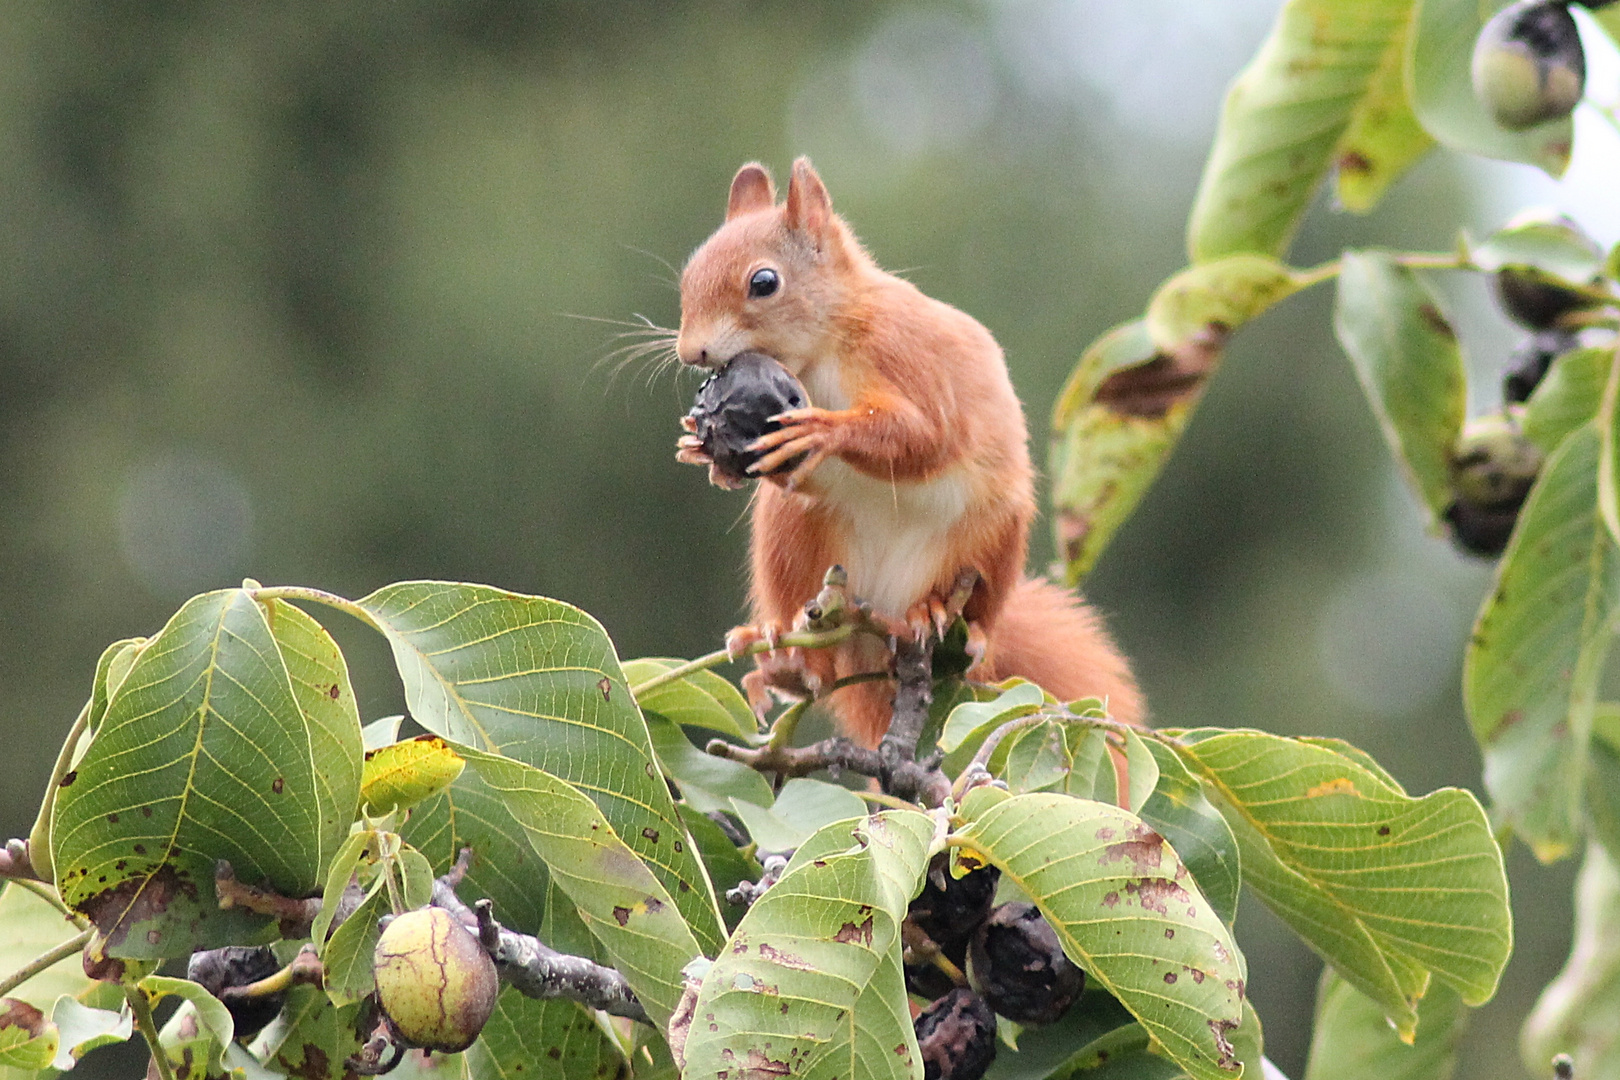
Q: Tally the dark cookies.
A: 0